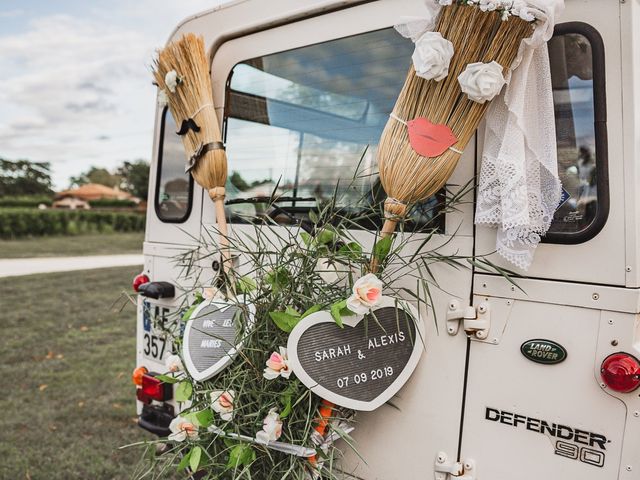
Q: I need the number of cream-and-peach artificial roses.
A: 7